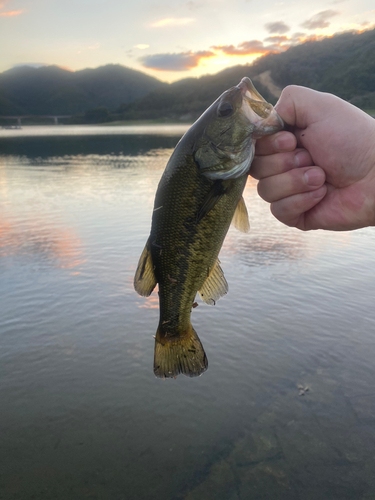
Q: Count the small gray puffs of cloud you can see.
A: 2